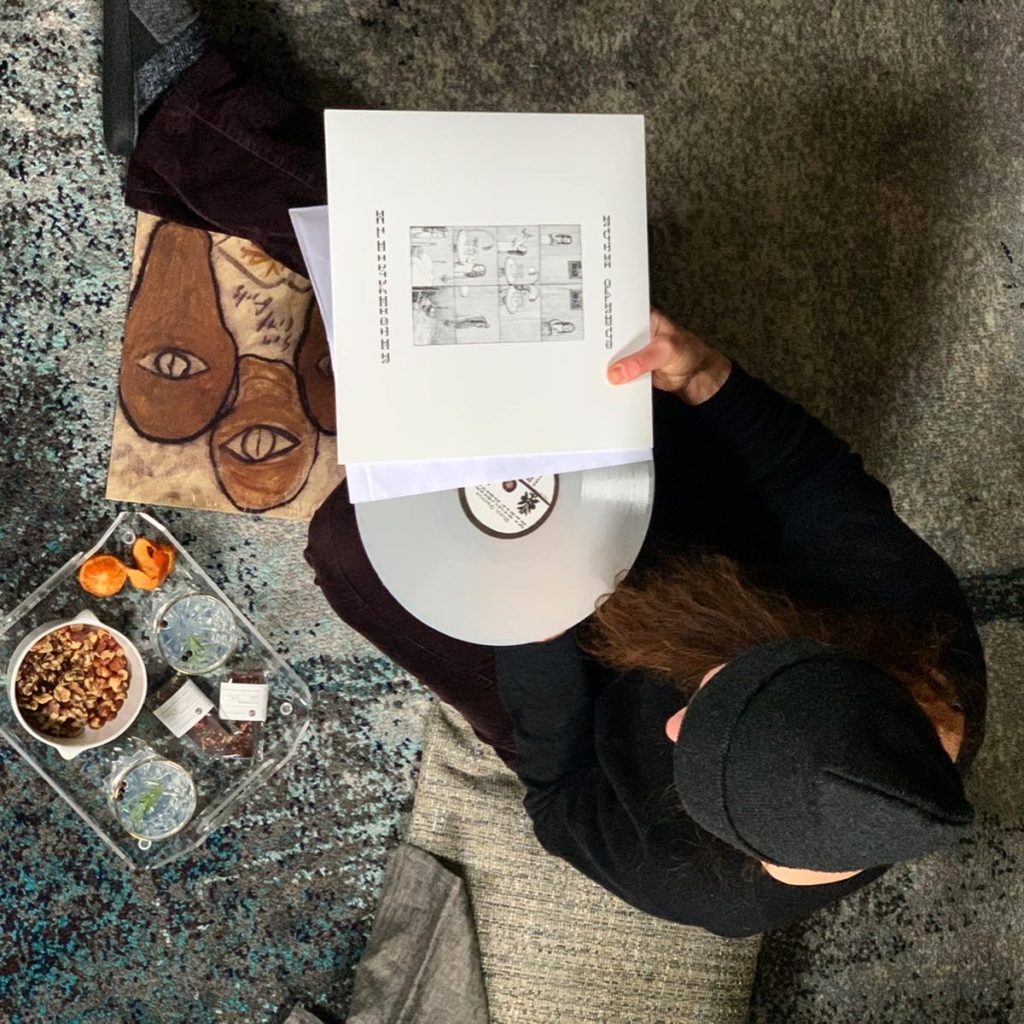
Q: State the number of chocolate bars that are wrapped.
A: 2